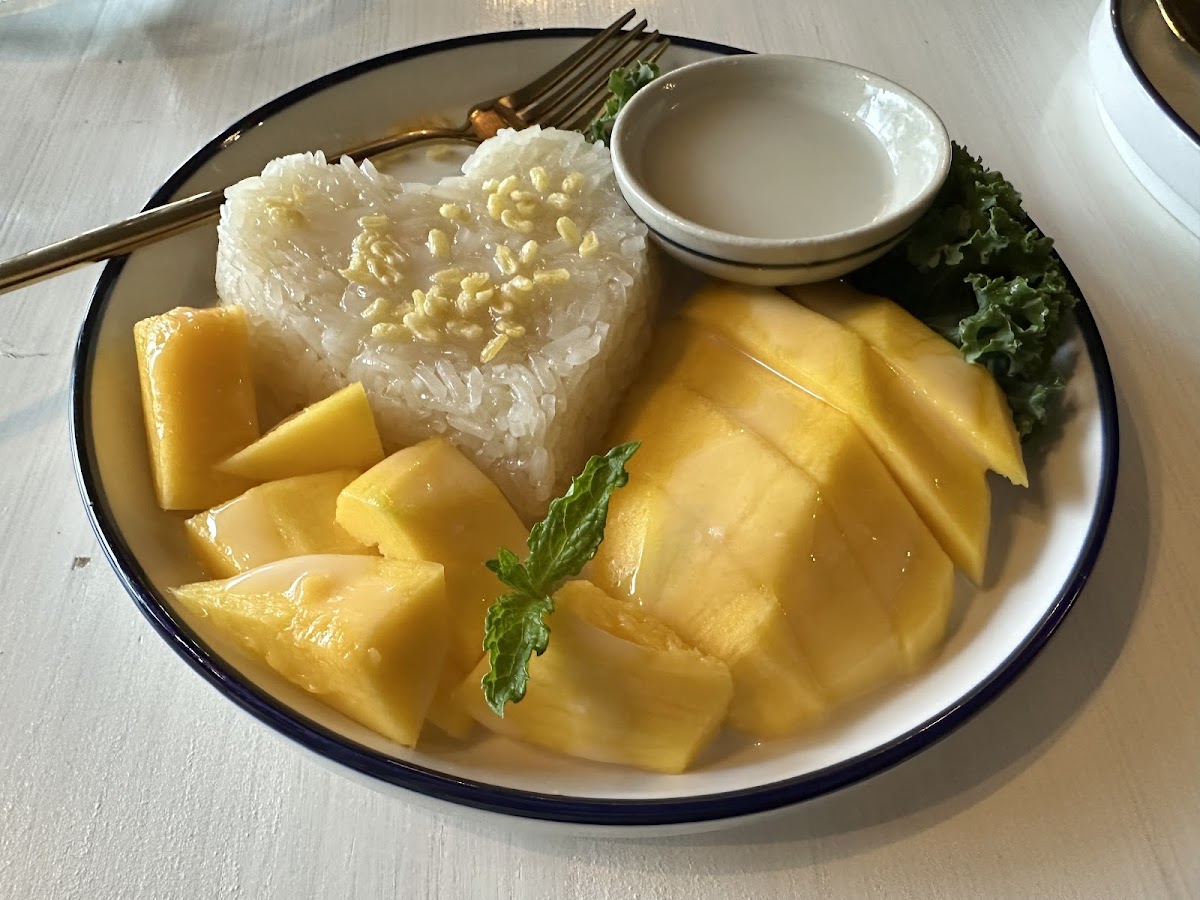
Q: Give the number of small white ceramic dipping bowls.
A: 1